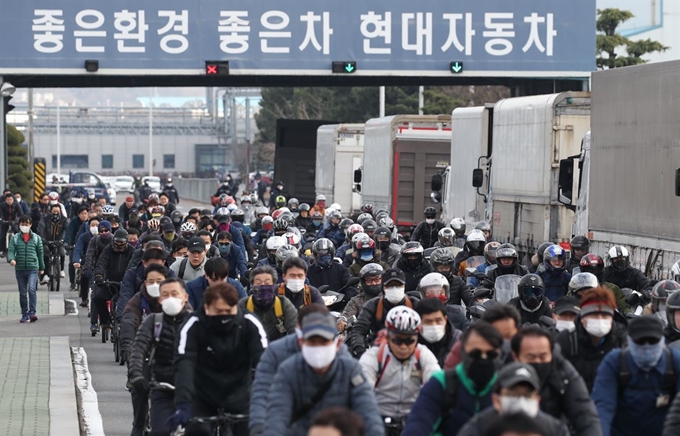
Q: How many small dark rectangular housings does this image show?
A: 4